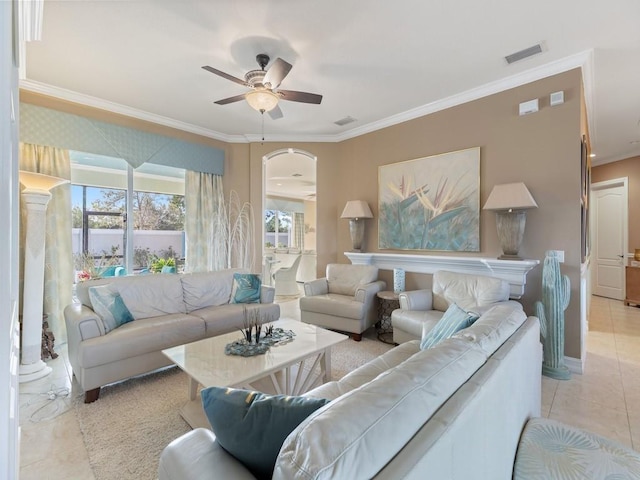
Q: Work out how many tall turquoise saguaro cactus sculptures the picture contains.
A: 1